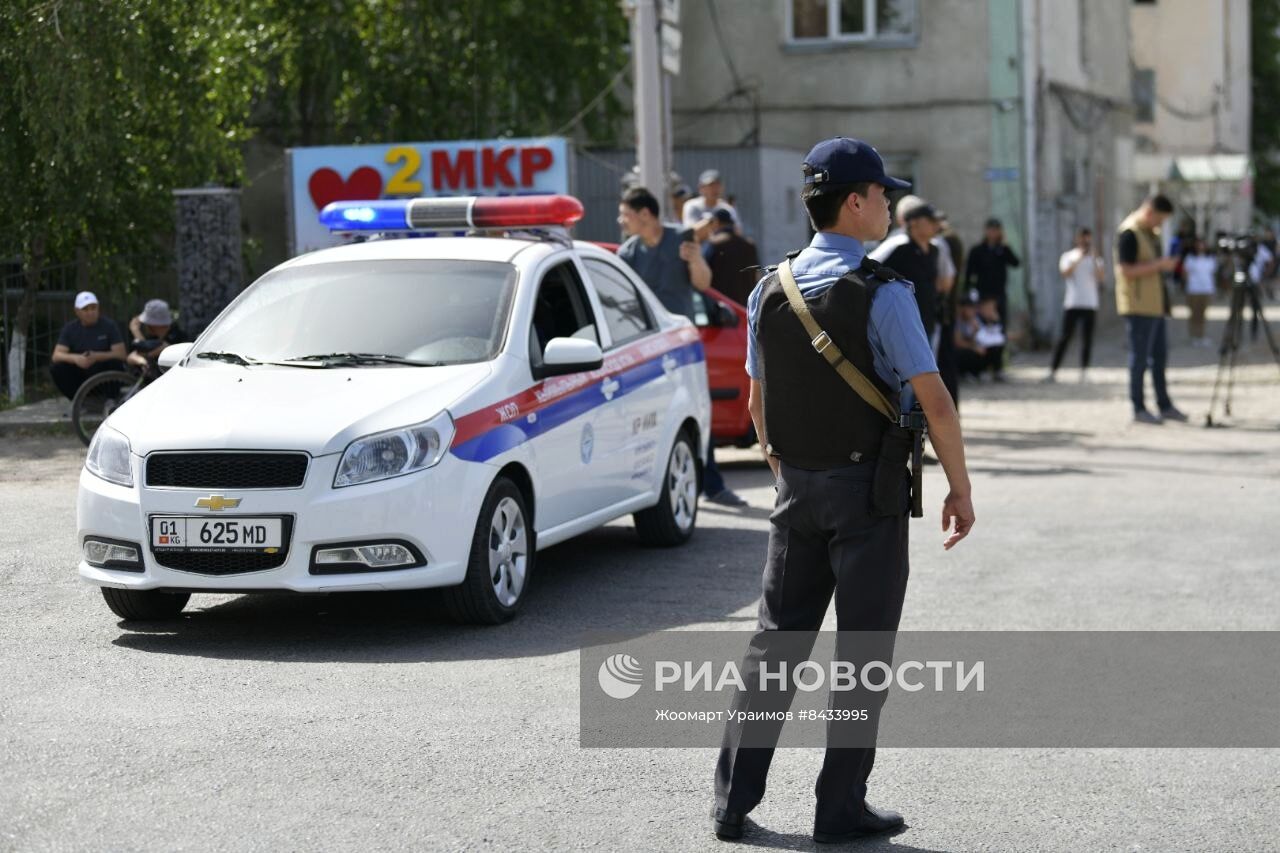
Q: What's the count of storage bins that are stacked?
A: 0